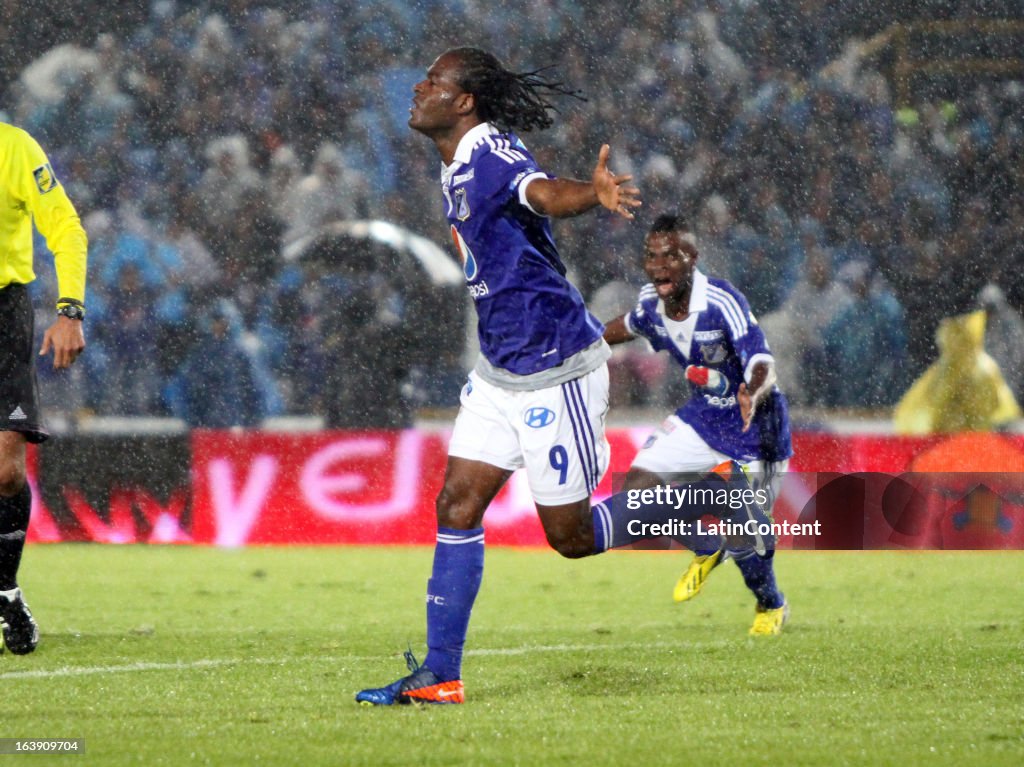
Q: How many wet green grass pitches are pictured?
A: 1